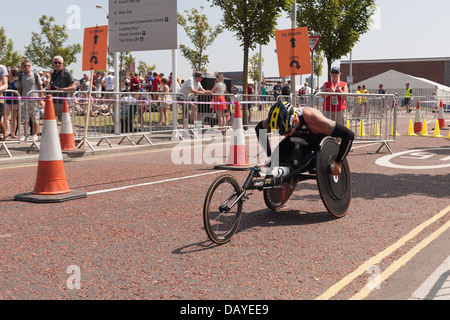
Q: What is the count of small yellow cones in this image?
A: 8